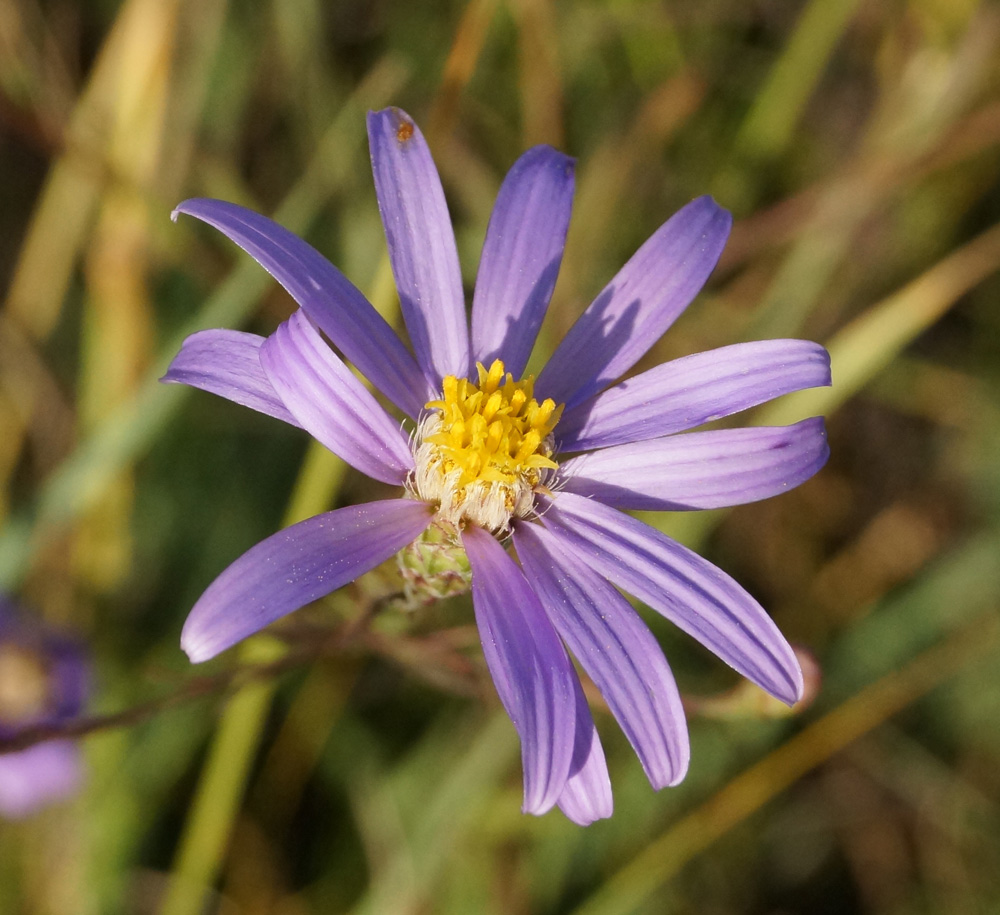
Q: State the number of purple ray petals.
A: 13